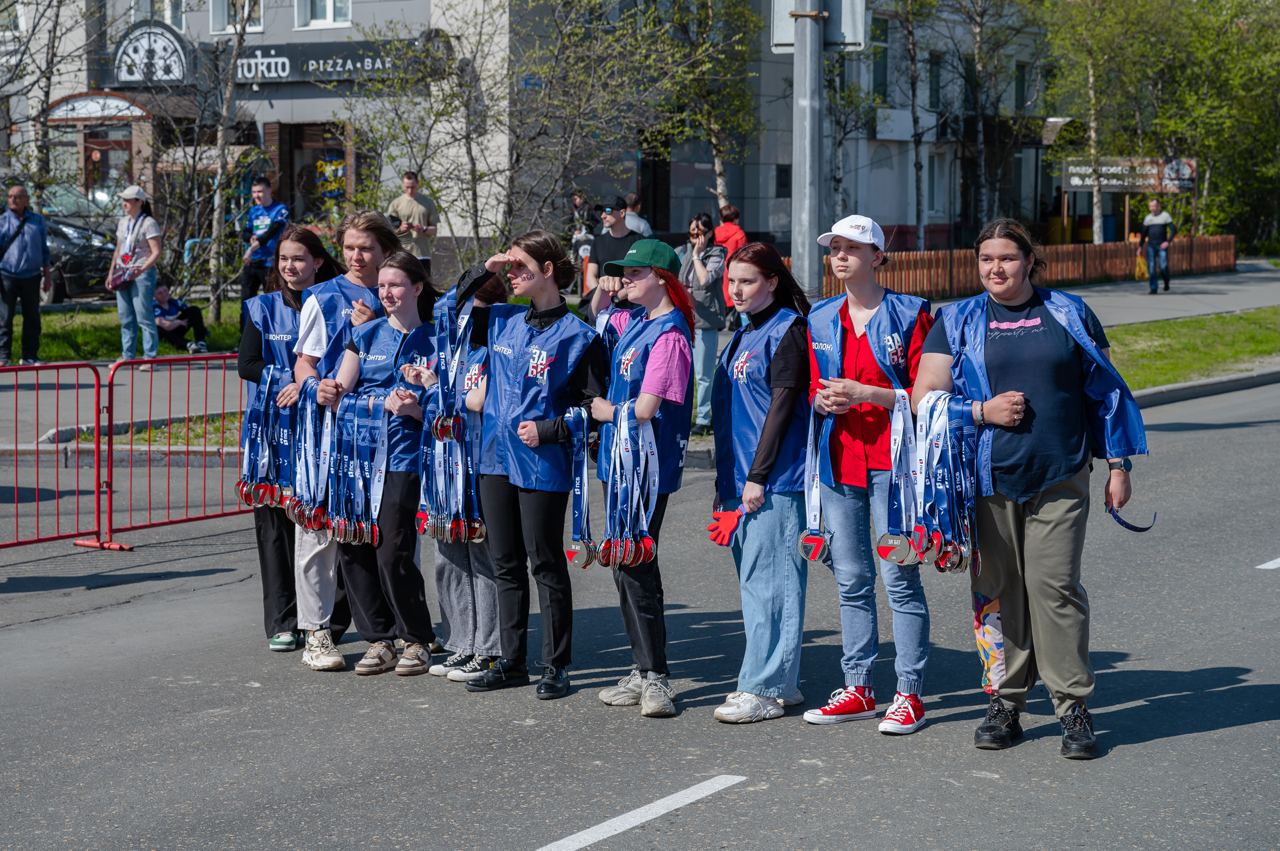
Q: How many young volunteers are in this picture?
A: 9